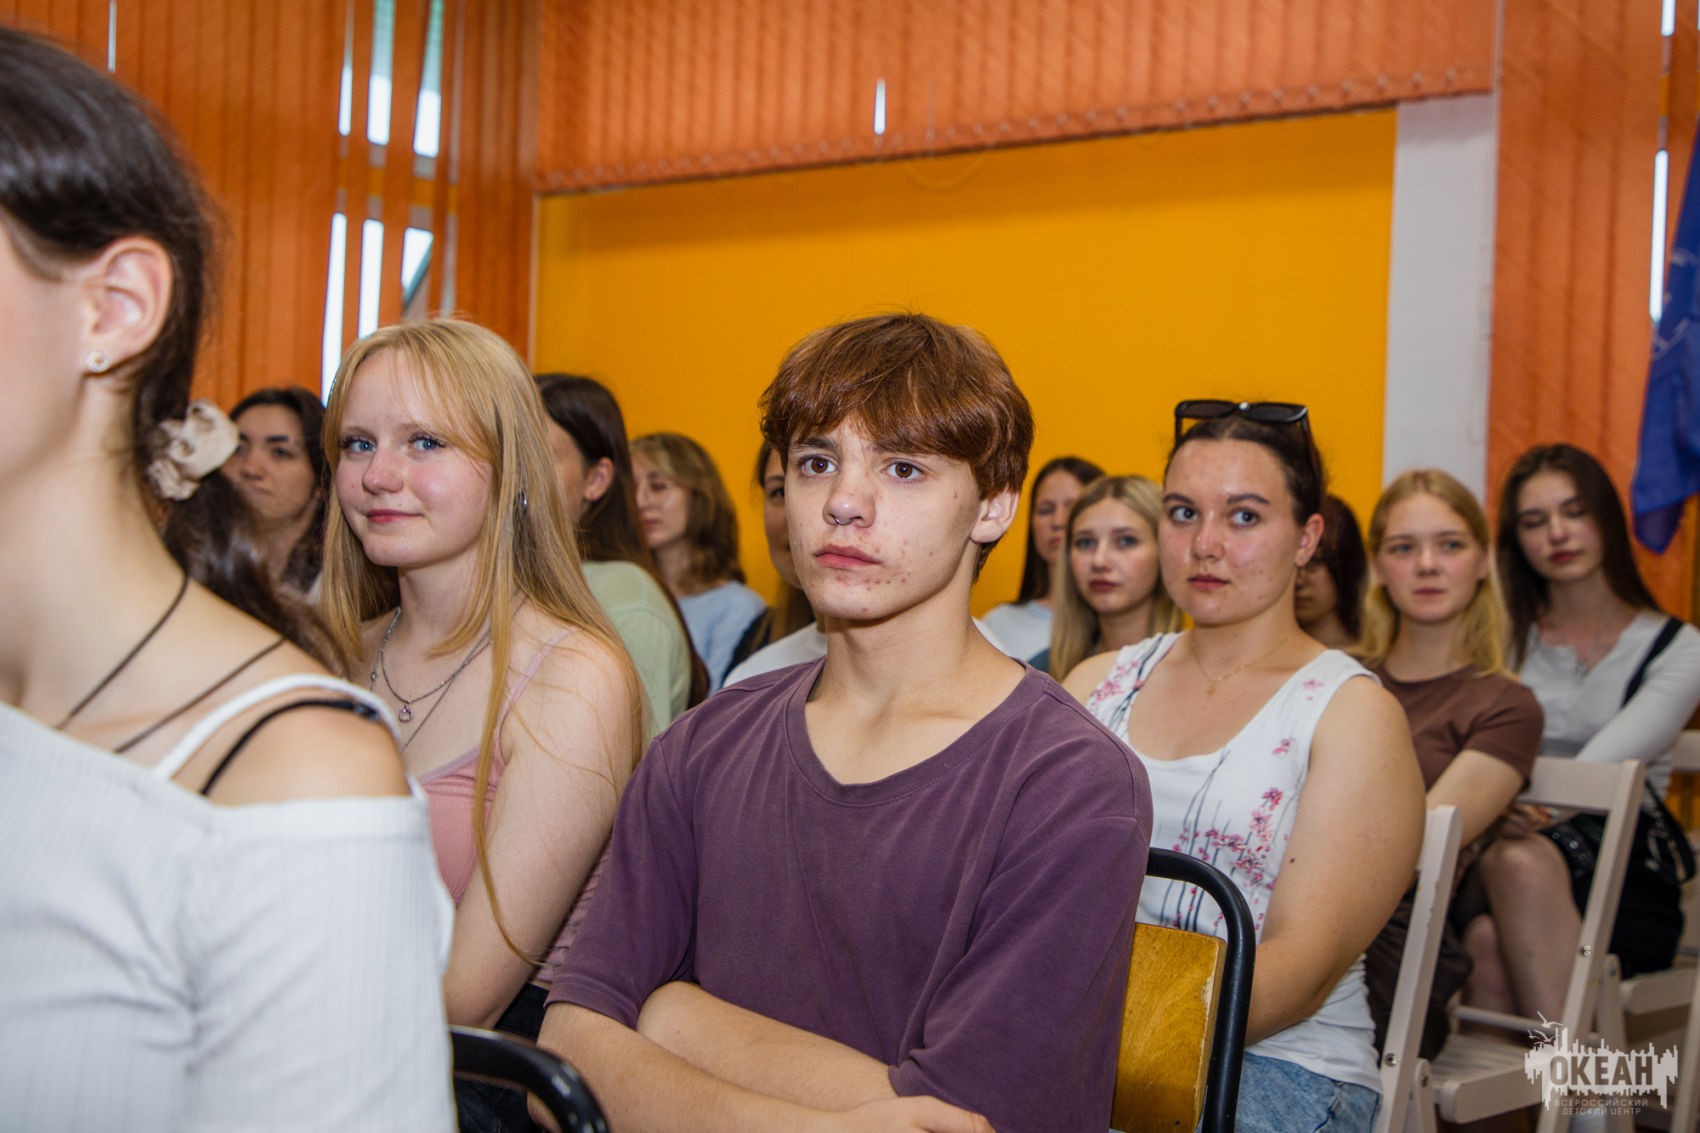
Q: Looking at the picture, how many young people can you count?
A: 13